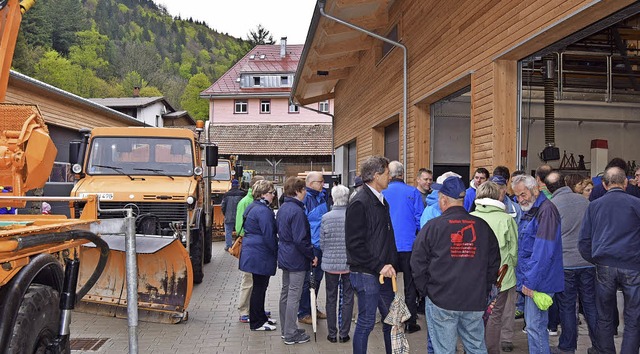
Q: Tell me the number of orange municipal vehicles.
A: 3